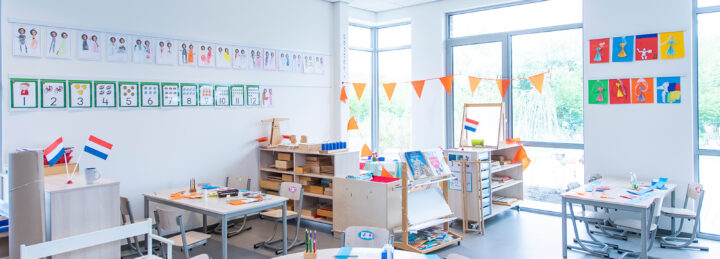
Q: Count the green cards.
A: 13